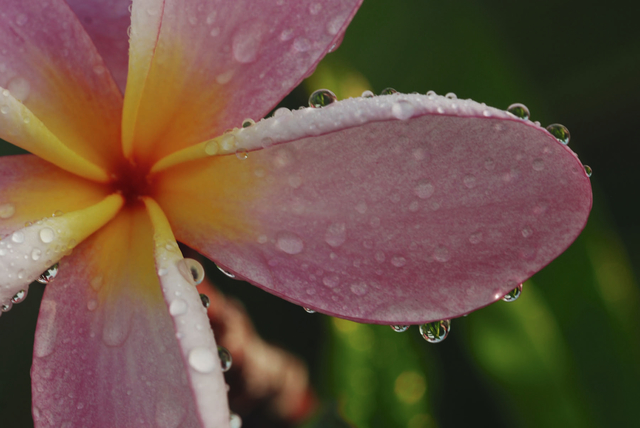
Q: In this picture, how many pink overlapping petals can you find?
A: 5